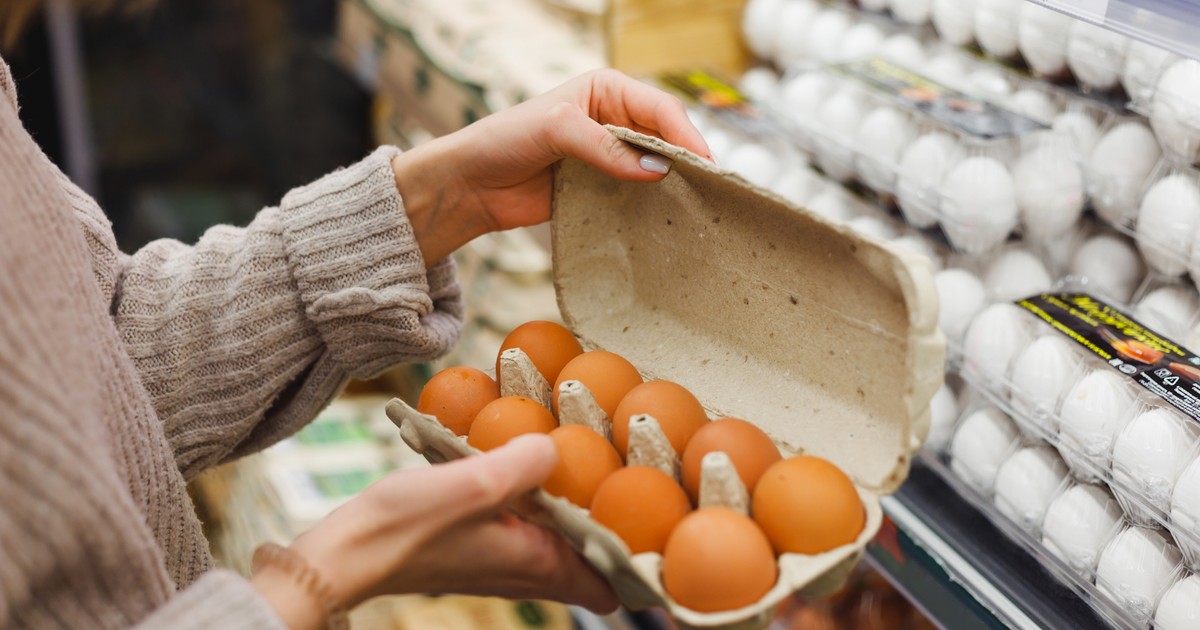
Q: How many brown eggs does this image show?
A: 10